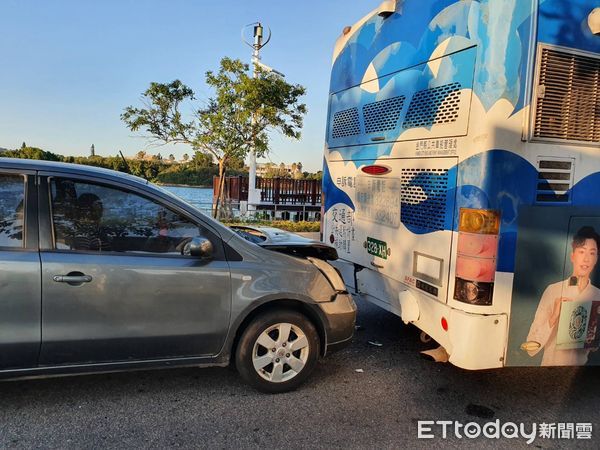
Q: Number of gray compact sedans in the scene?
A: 1